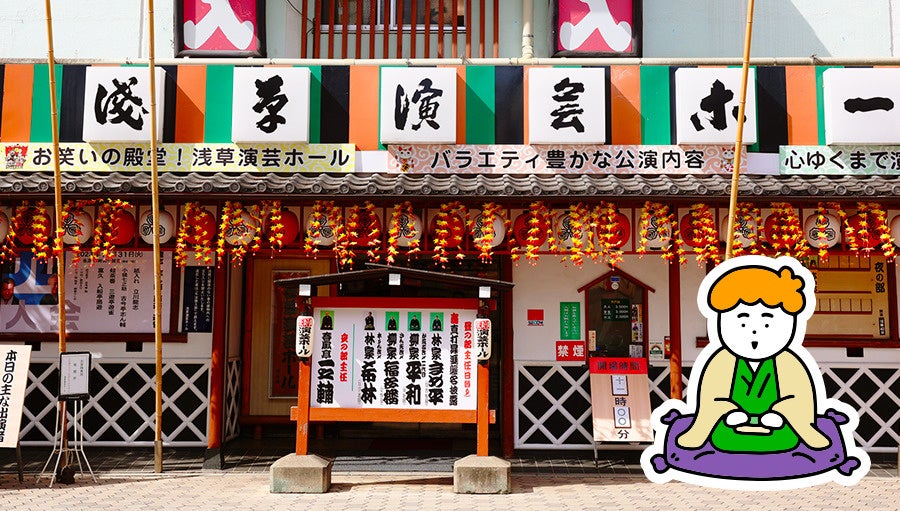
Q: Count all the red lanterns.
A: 11